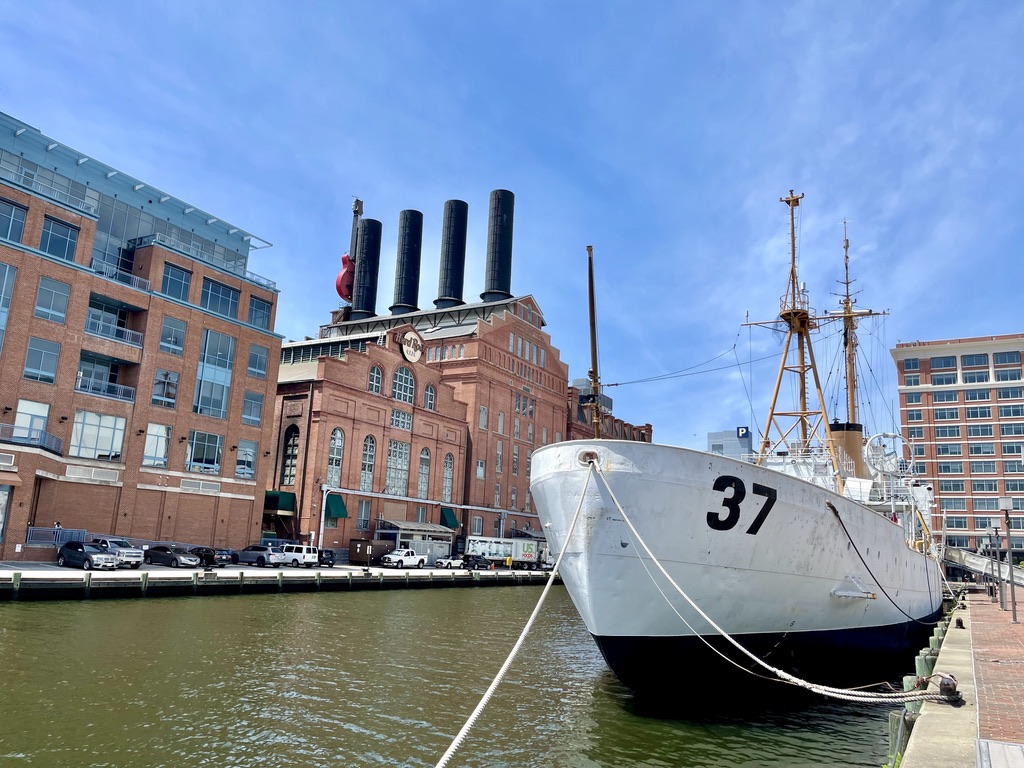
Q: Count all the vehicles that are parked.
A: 11